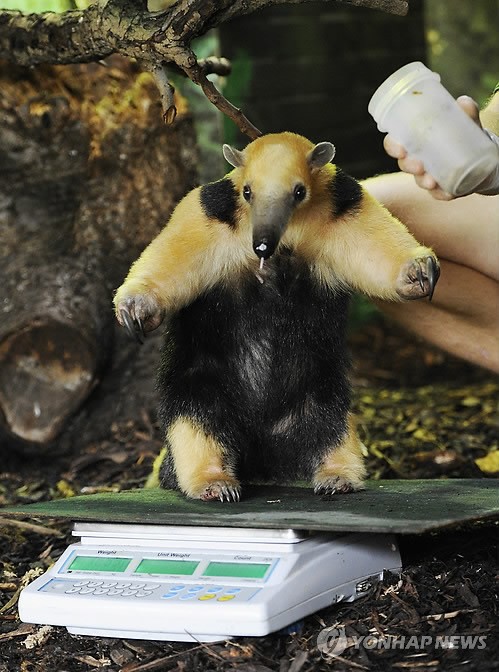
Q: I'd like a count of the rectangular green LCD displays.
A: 3